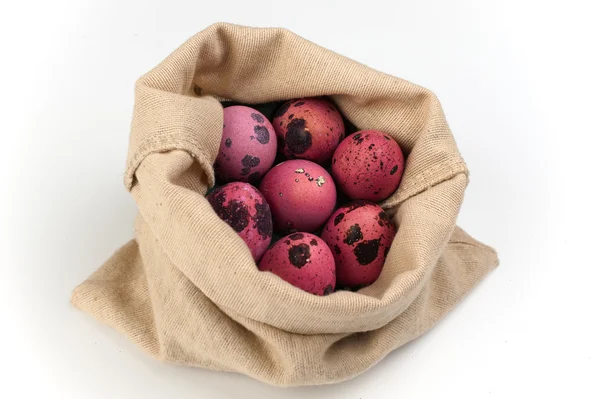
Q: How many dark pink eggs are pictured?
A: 7